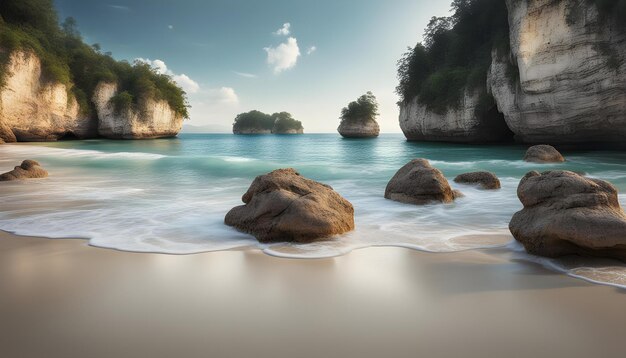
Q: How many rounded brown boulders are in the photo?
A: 6